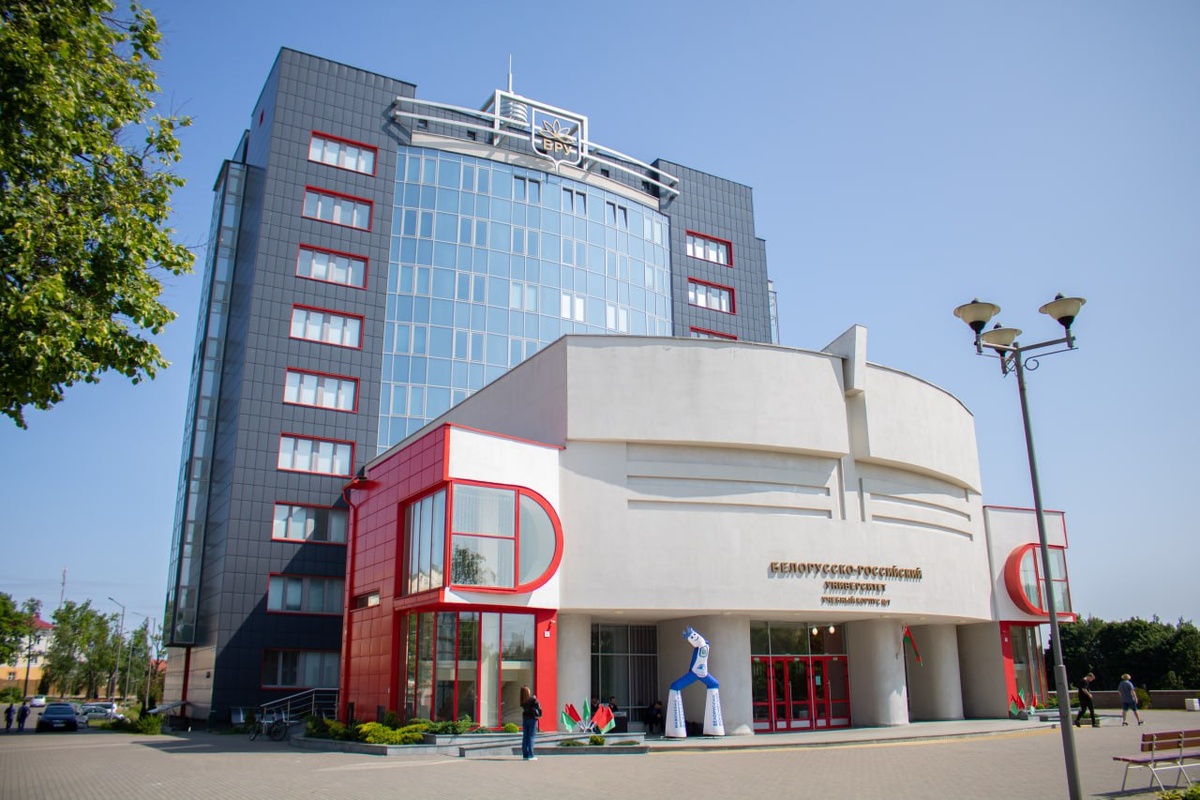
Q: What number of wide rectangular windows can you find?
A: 12